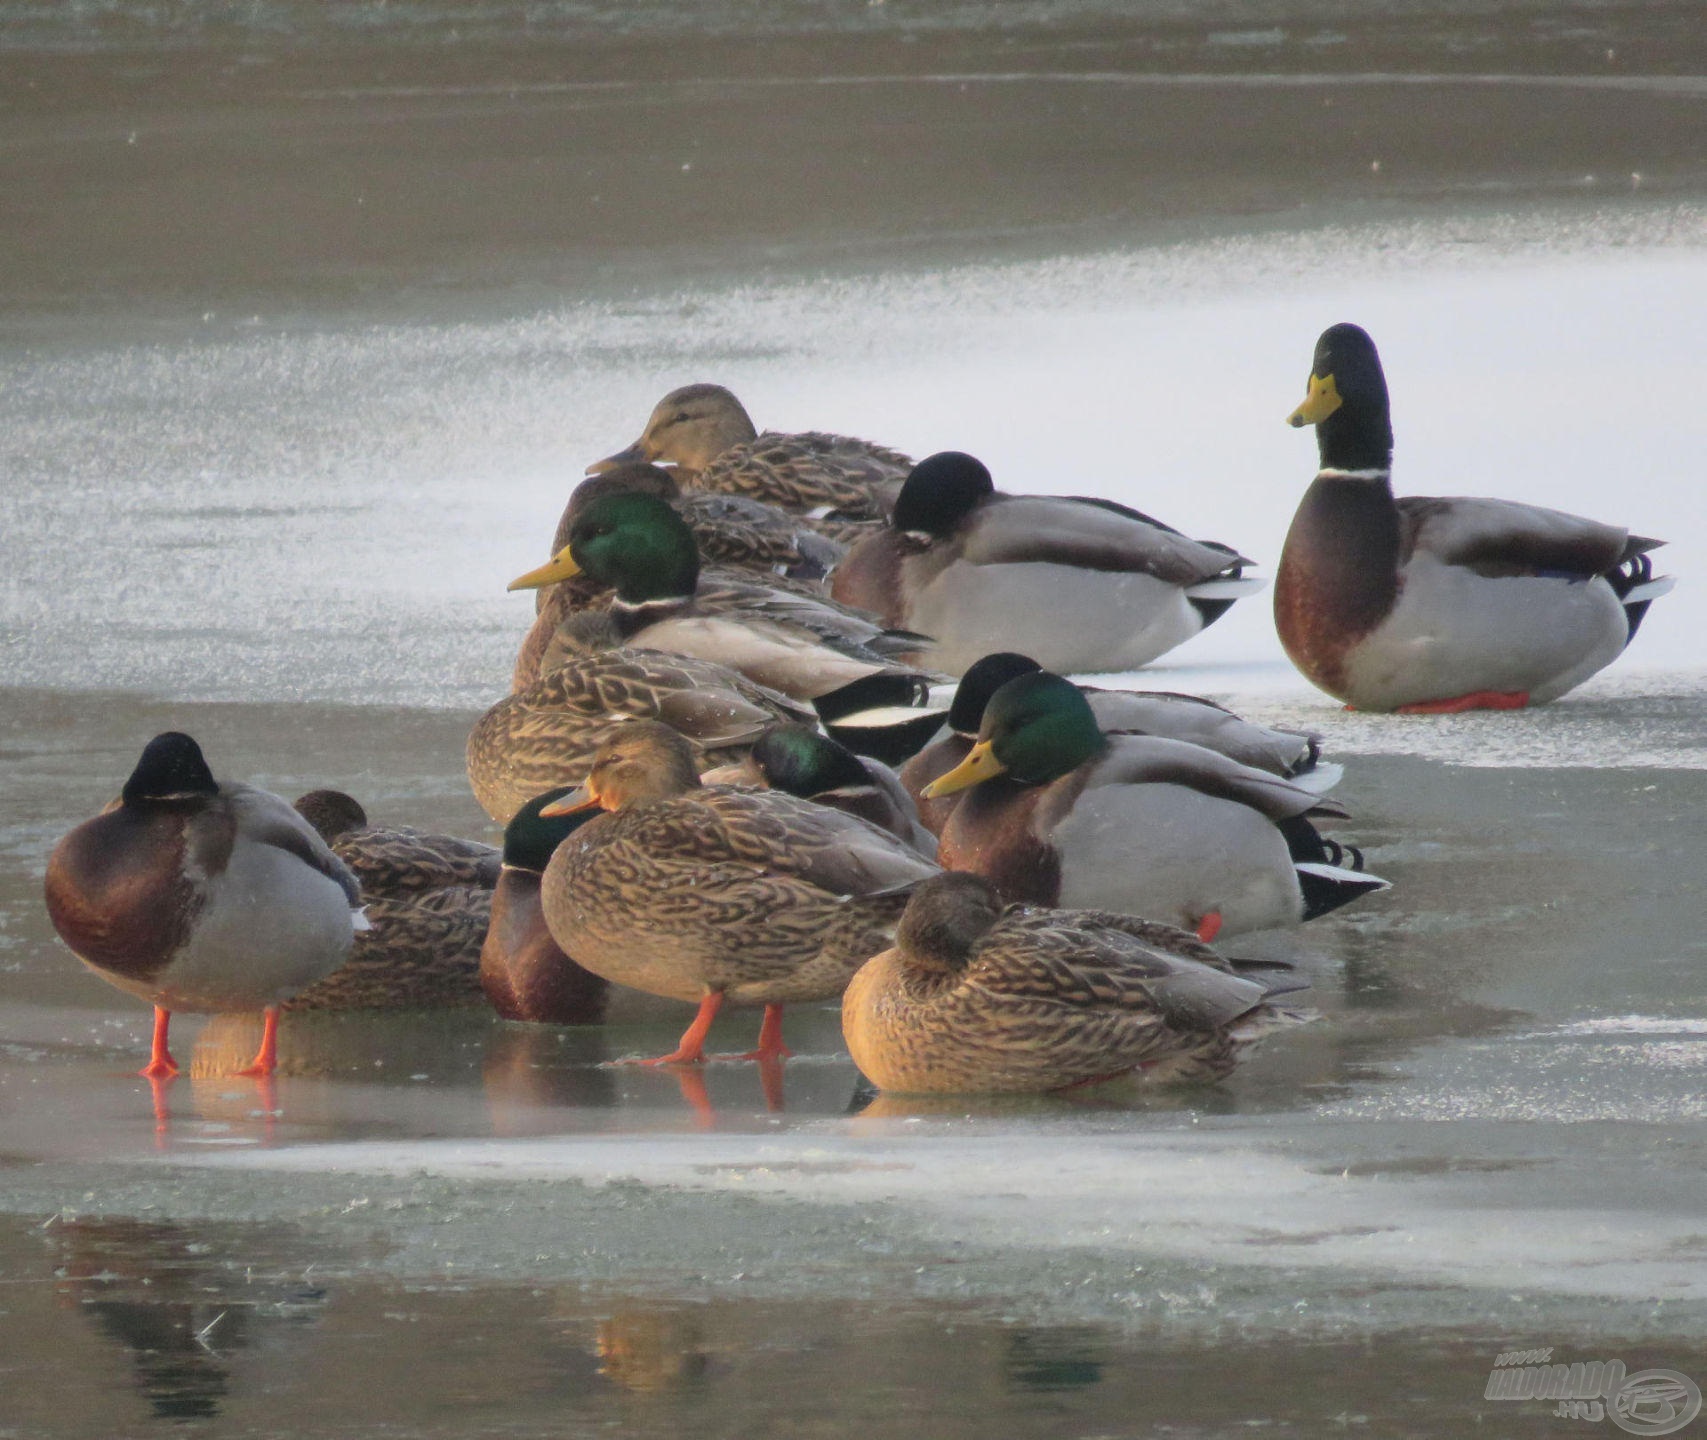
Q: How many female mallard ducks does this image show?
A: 6